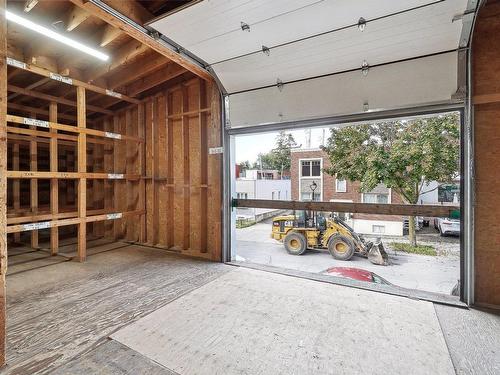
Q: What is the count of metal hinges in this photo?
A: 5